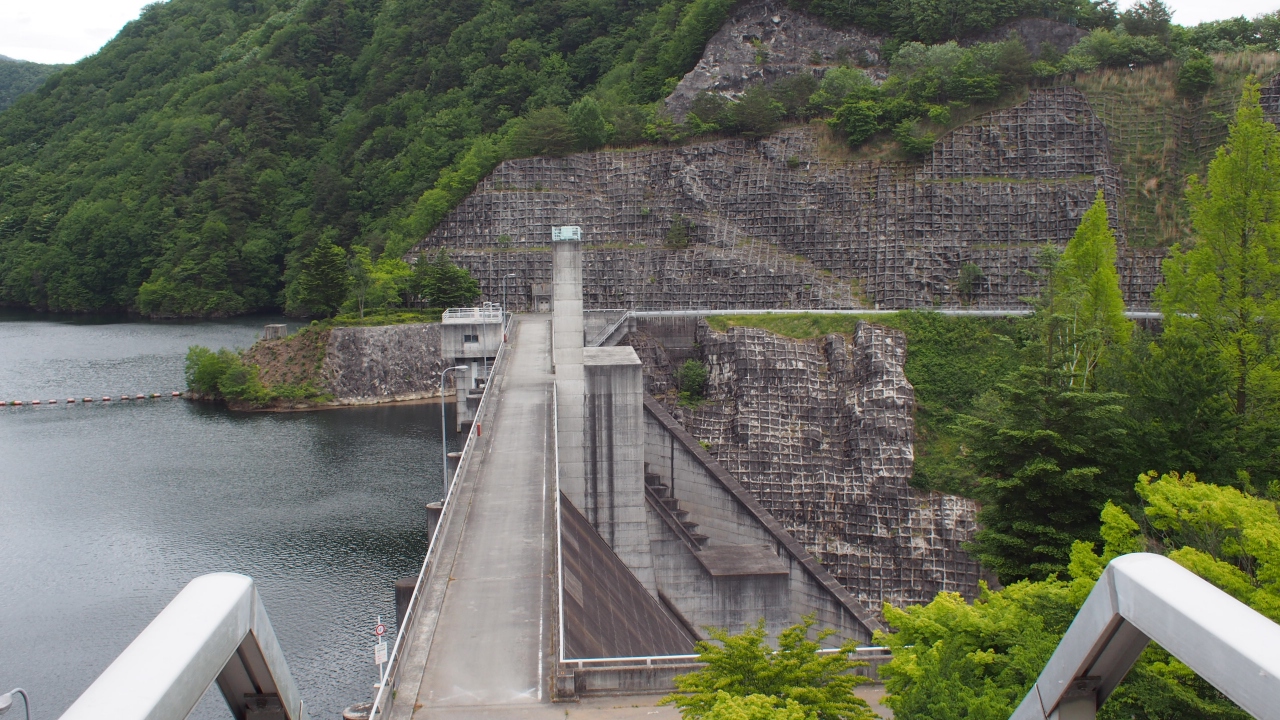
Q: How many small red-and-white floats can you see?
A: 11